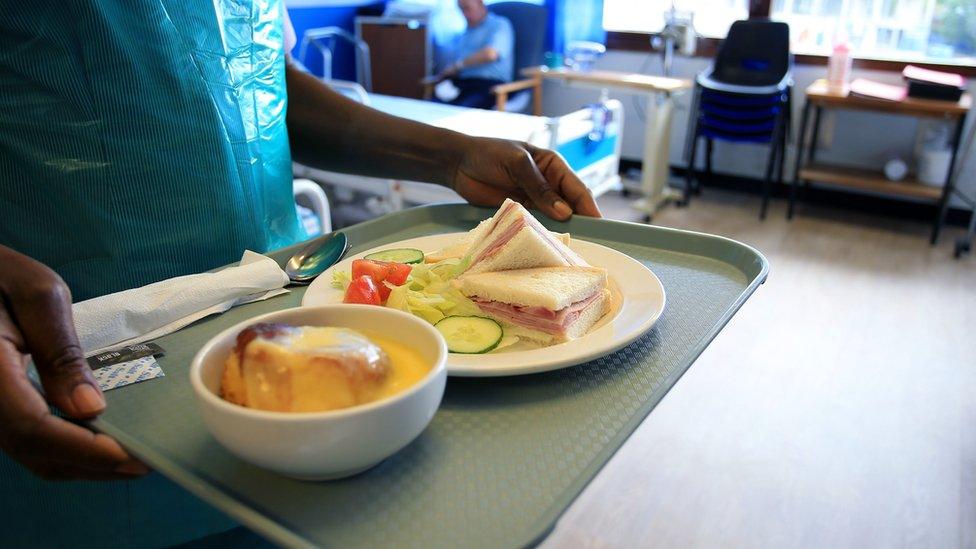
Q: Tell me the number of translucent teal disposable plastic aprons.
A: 1